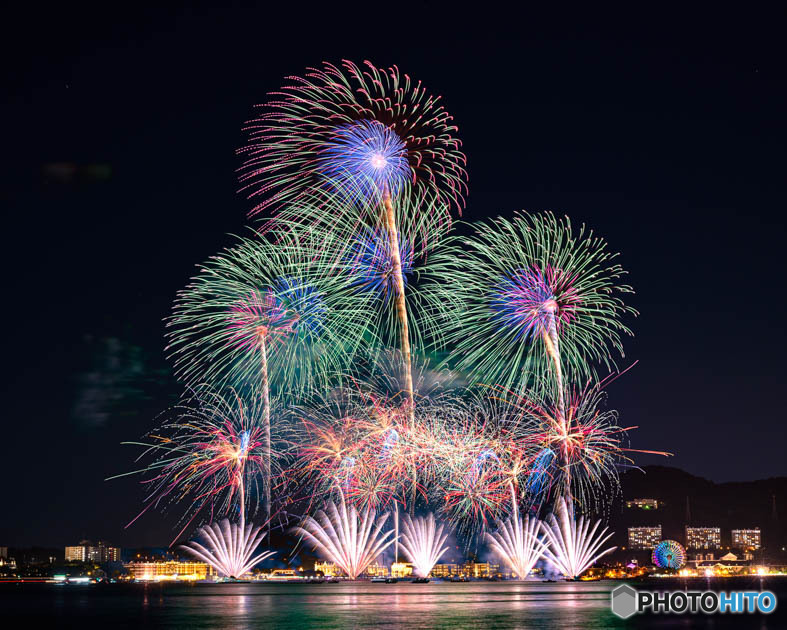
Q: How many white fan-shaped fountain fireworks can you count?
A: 5